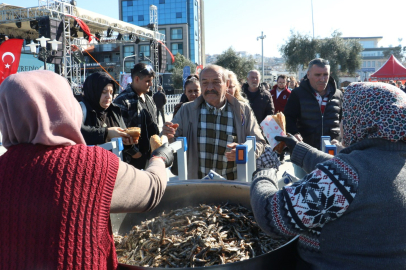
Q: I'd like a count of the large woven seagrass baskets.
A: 0